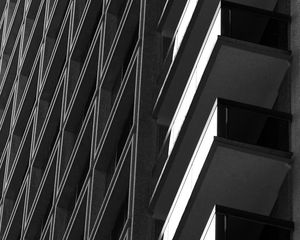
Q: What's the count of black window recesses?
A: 3